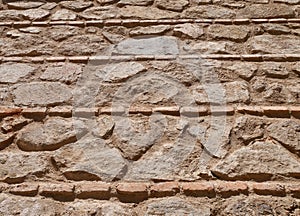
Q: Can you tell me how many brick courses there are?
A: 4